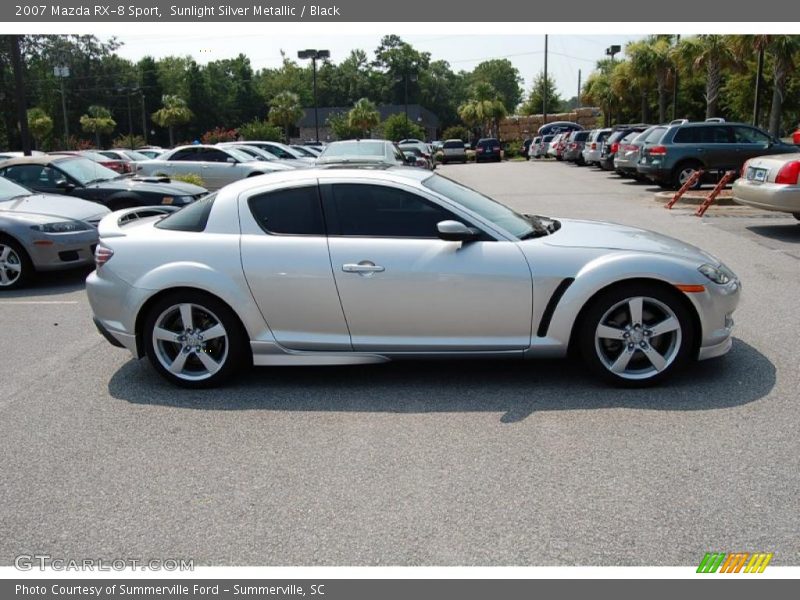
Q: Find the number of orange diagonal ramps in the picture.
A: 2